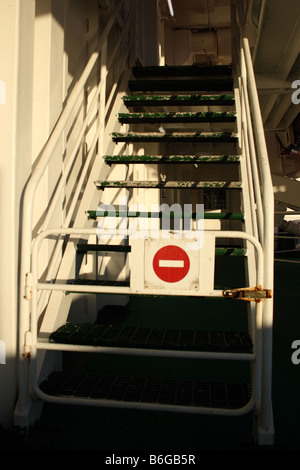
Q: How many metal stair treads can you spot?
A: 12